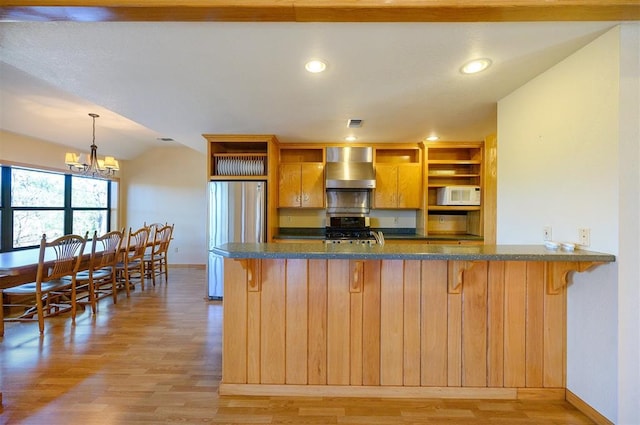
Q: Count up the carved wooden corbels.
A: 4